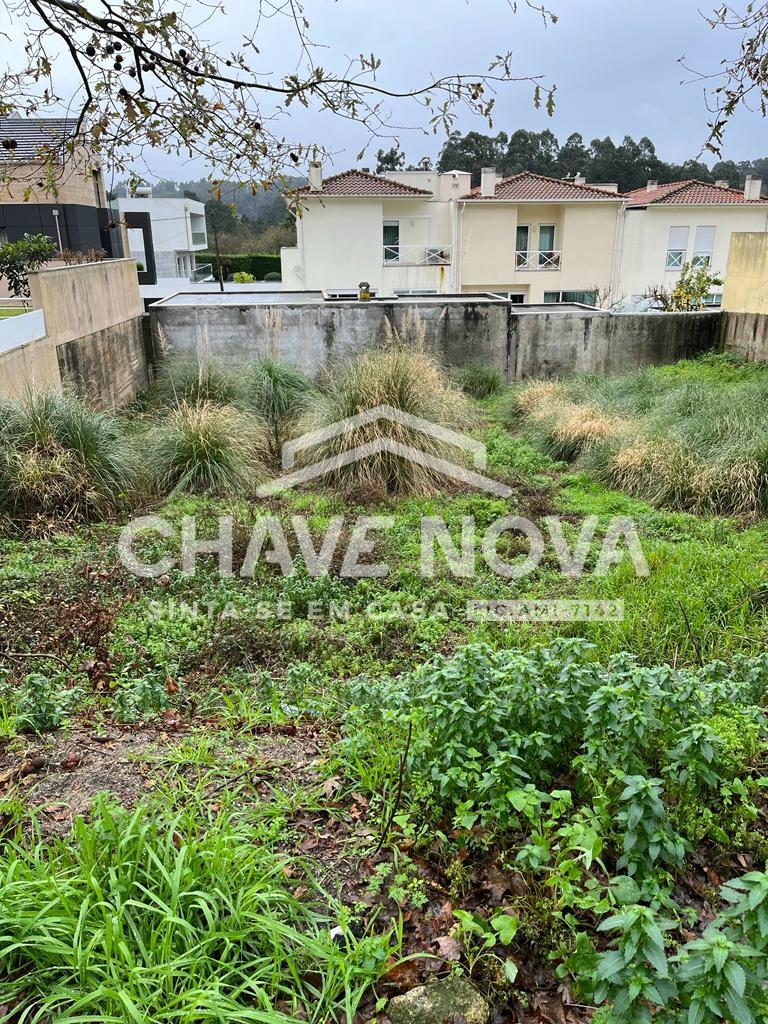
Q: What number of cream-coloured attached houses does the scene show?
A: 3